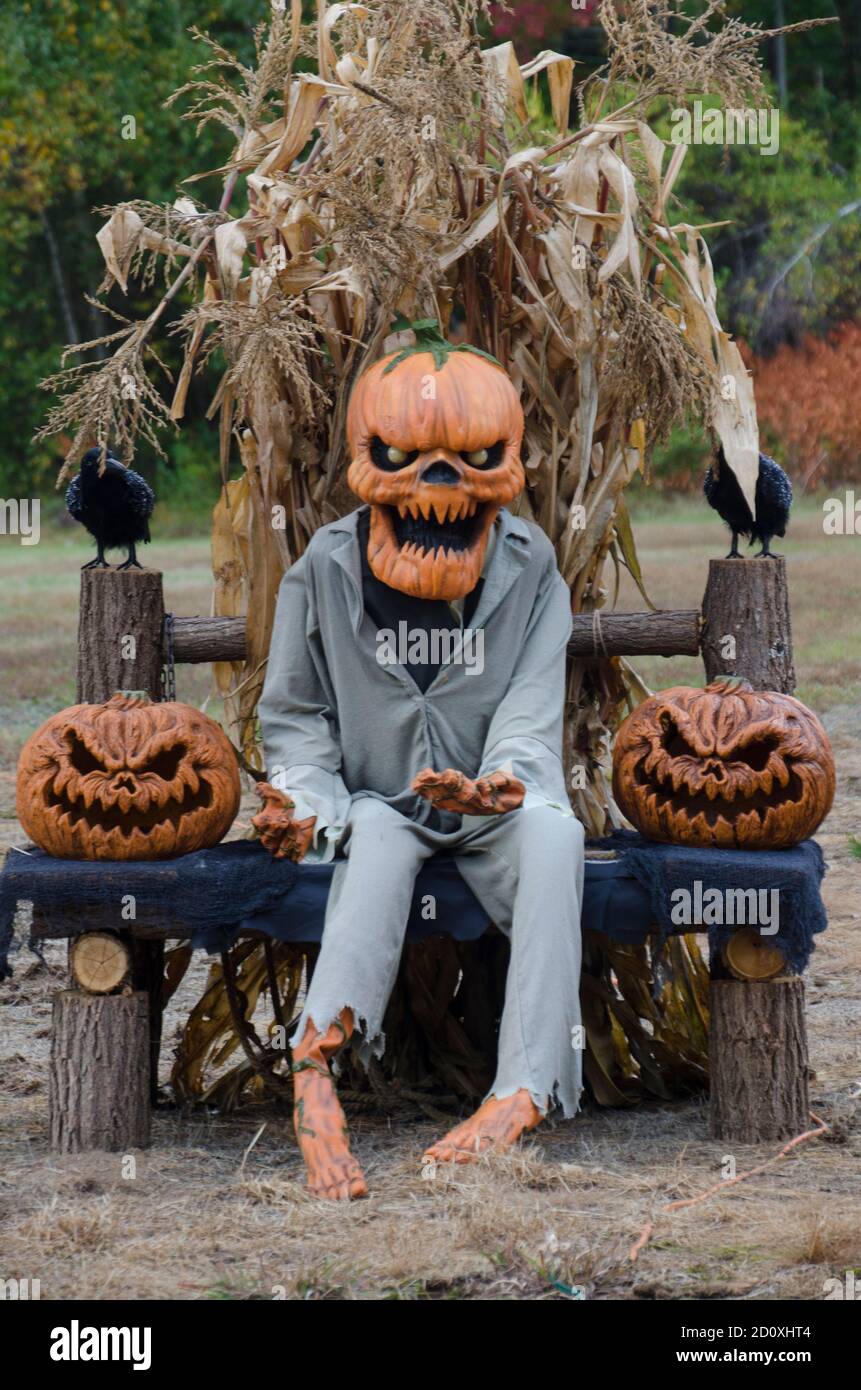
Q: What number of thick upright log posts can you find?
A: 4